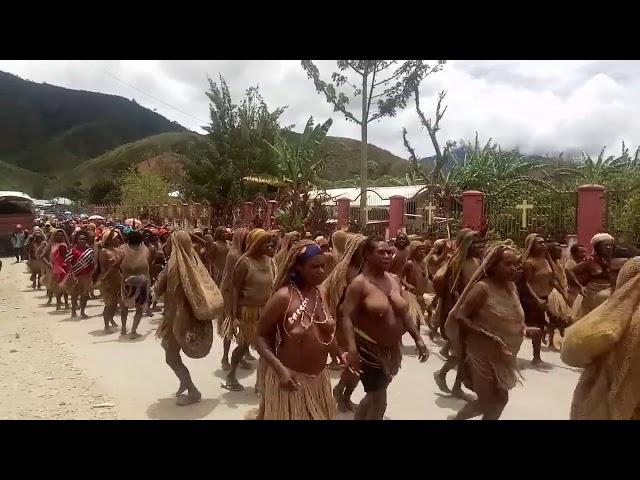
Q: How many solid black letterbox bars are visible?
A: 2